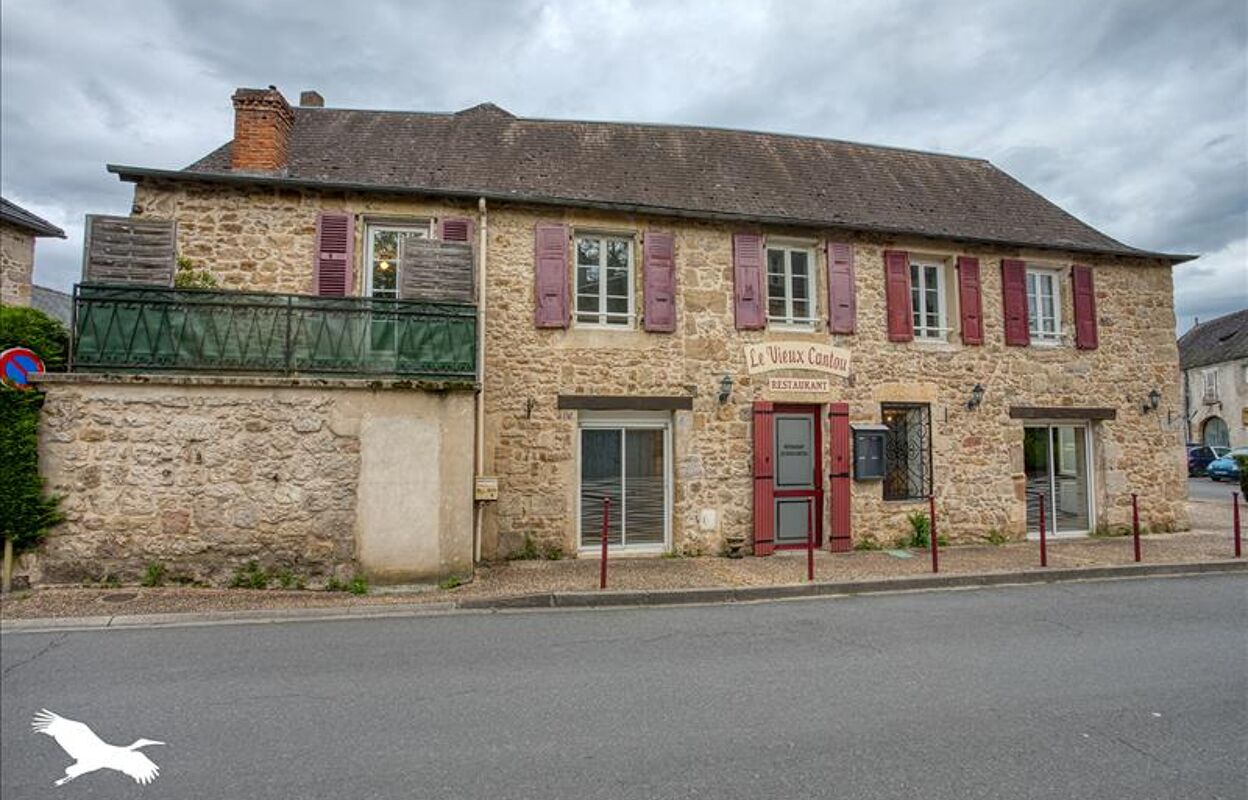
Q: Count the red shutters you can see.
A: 12